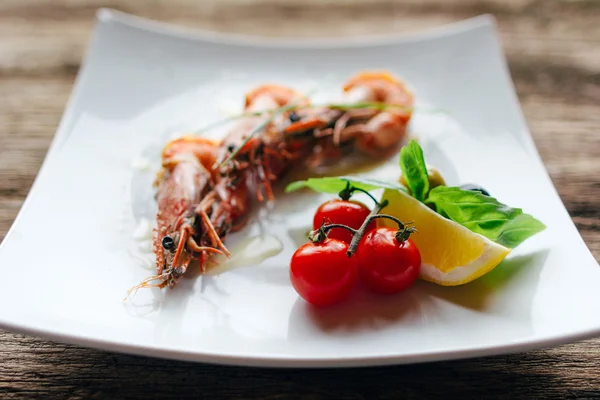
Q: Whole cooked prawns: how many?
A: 3